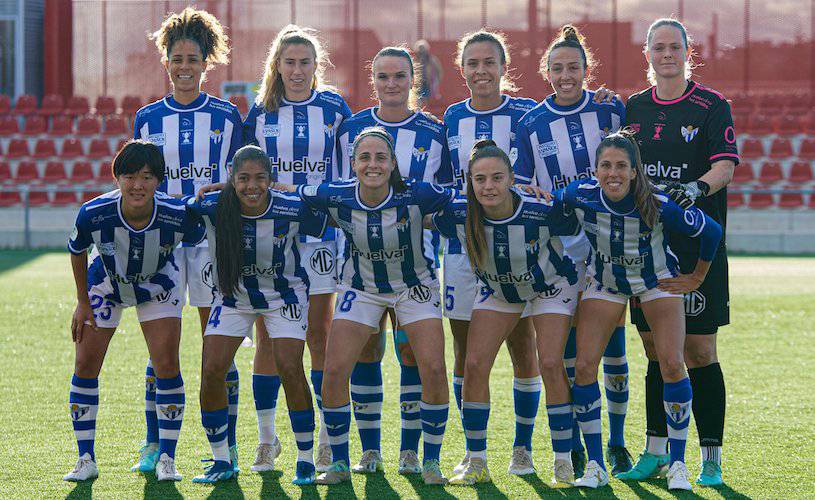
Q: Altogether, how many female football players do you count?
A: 11